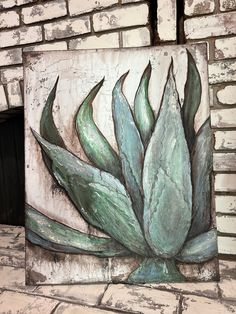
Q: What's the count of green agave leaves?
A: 10